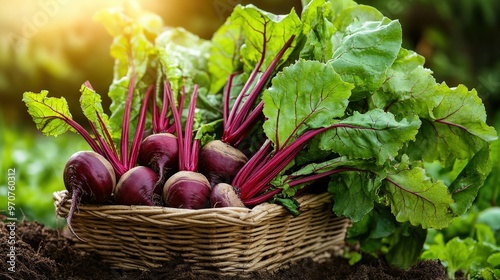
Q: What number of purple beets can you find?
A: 6